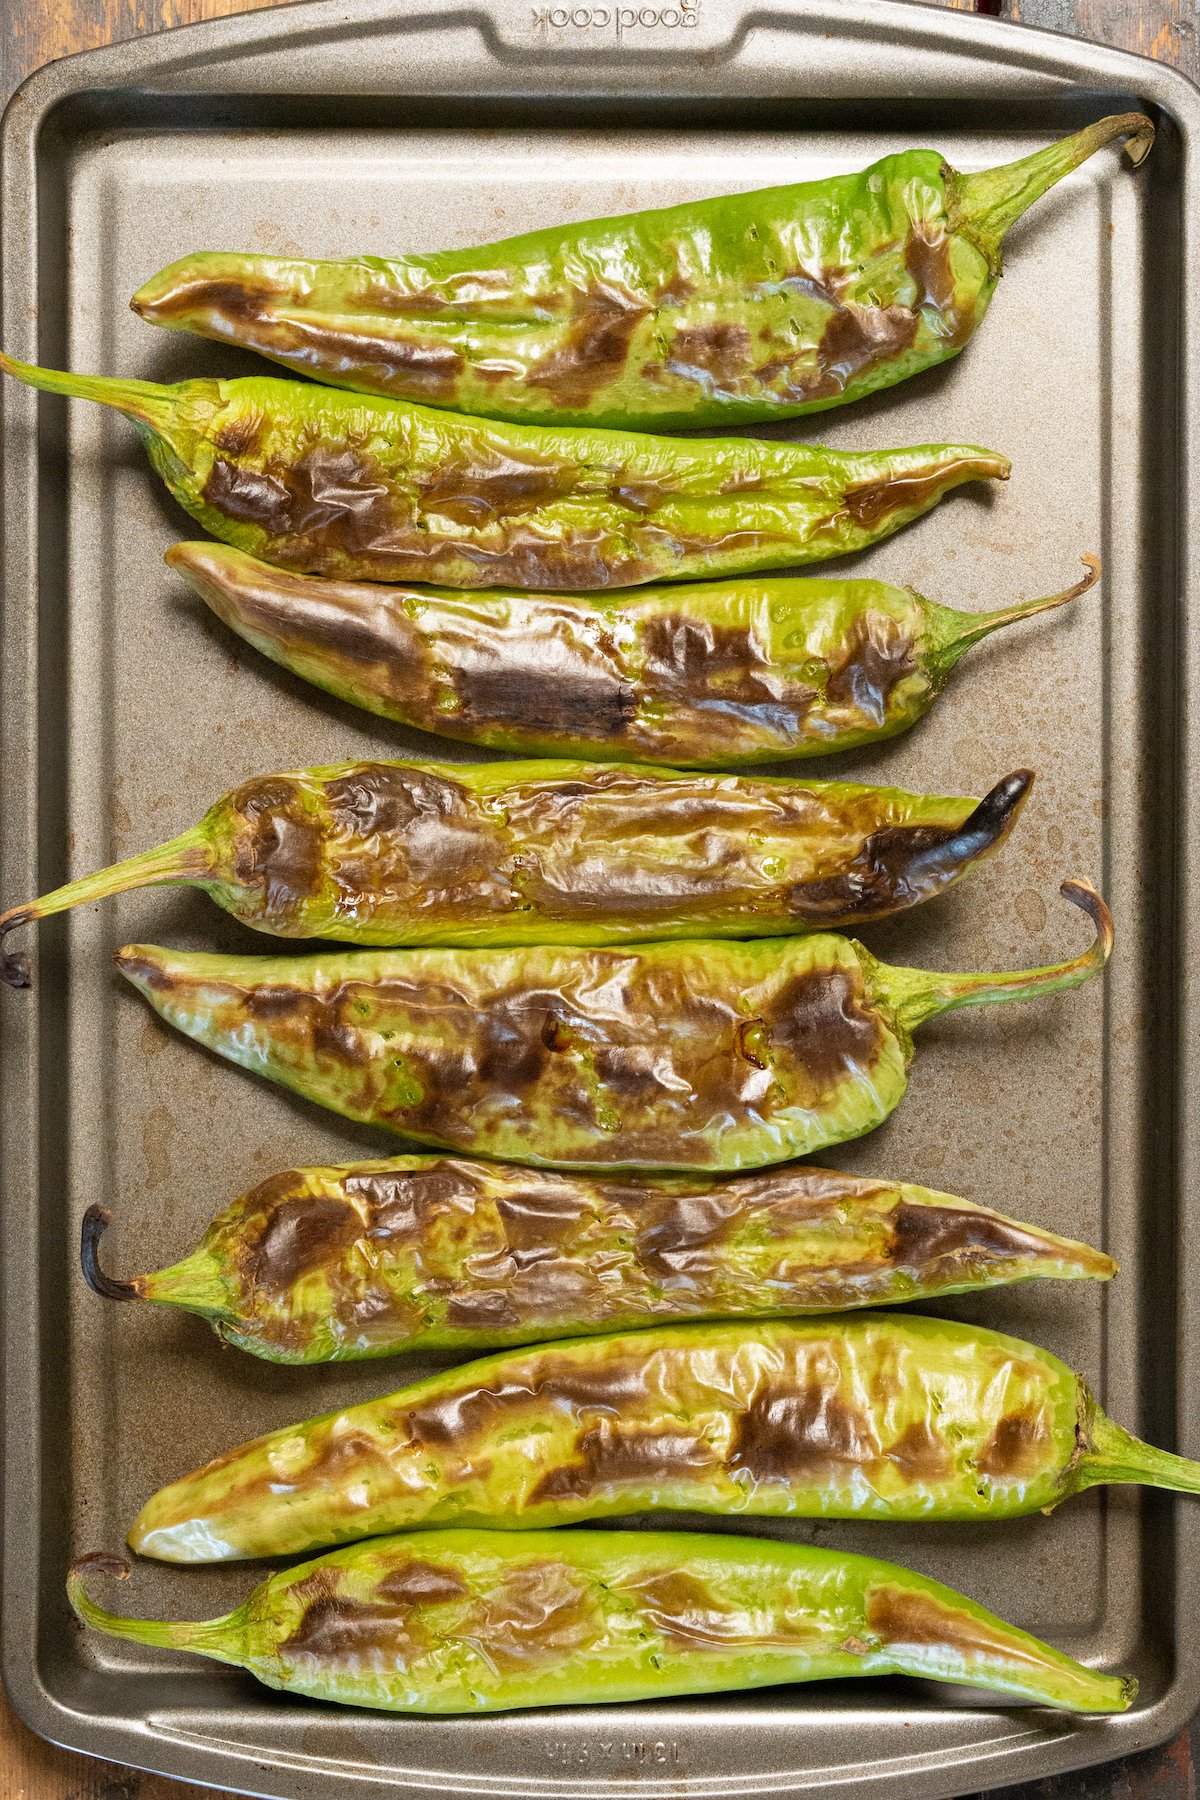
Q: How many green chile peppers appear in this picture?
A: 8